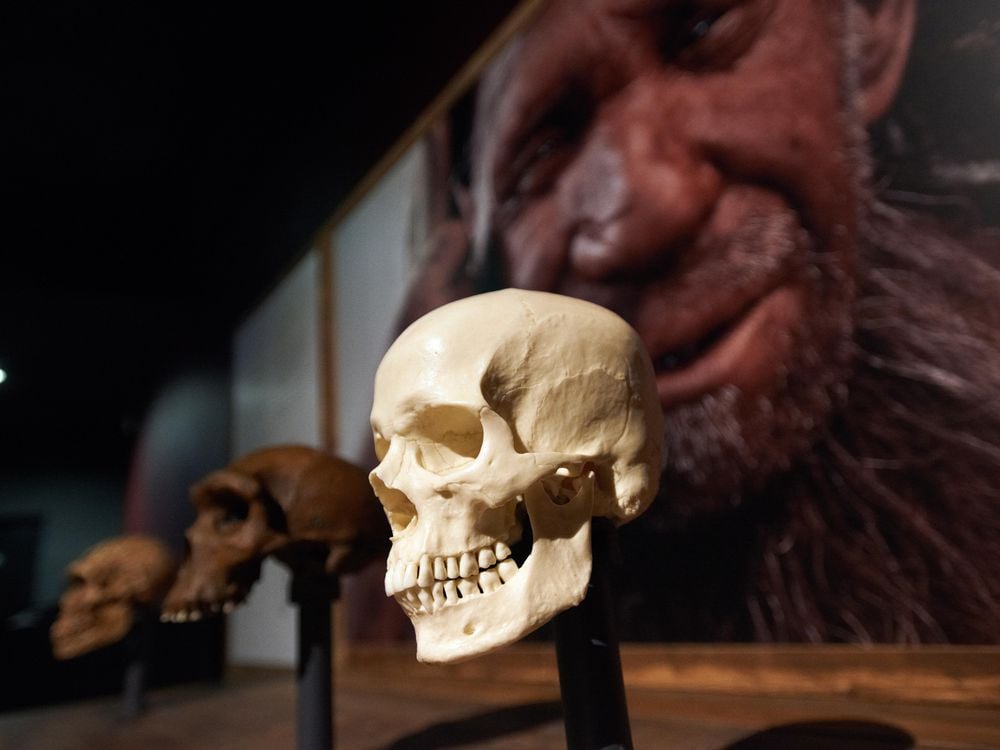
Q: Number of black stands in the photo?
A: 3